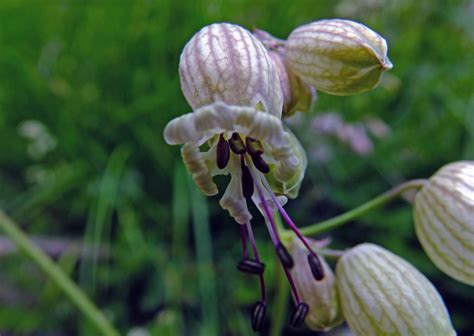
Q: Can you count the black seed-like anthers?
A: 10